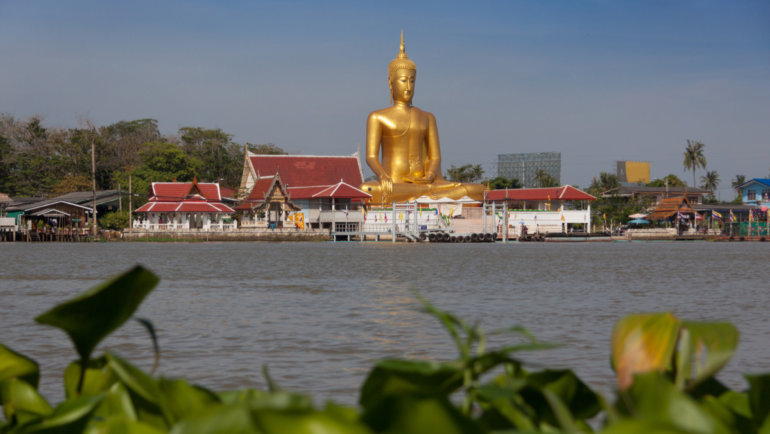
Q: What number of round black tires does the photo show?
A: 11